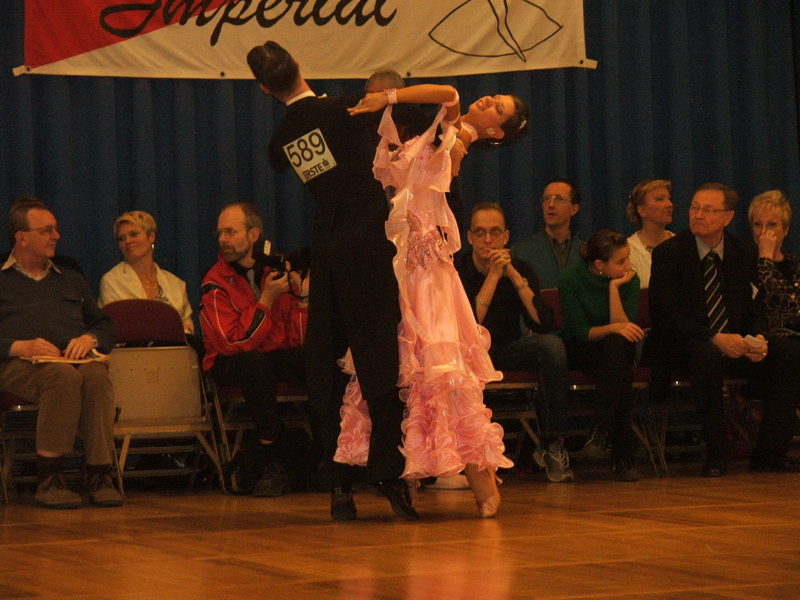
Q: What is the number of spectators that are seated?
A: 9